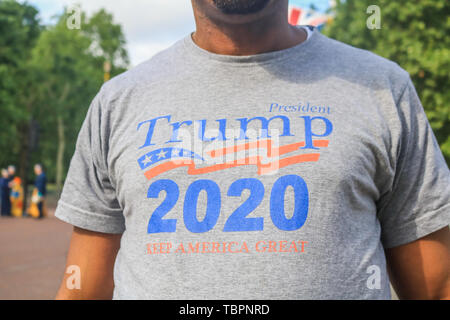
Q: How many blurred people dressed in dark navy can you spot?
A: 3